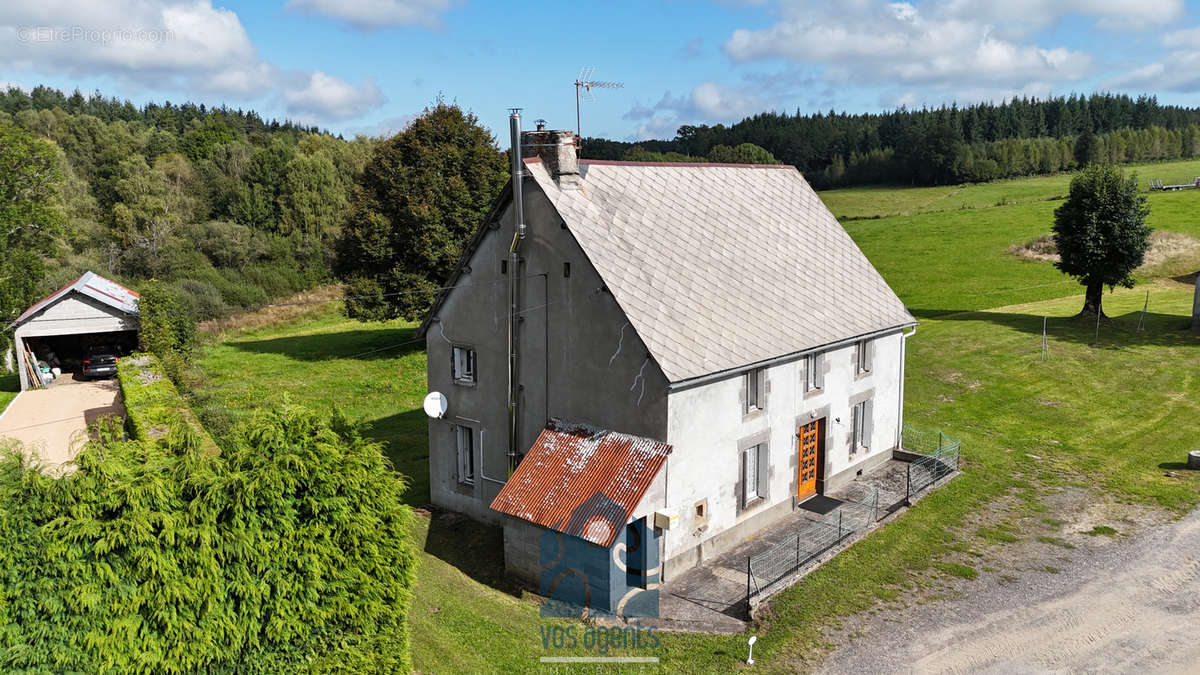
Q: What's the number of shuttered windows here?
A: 7